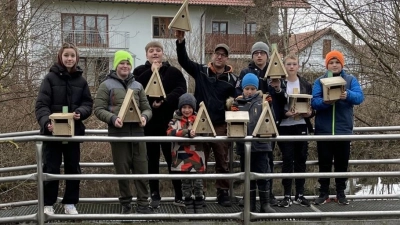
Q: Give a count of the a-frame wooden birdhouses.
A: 6